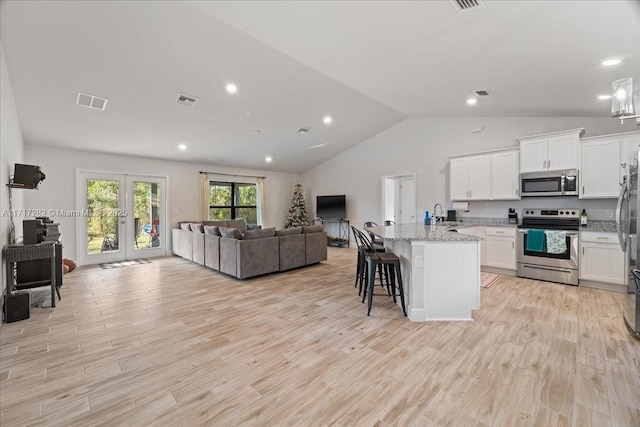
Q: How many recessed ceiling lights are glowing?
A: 7